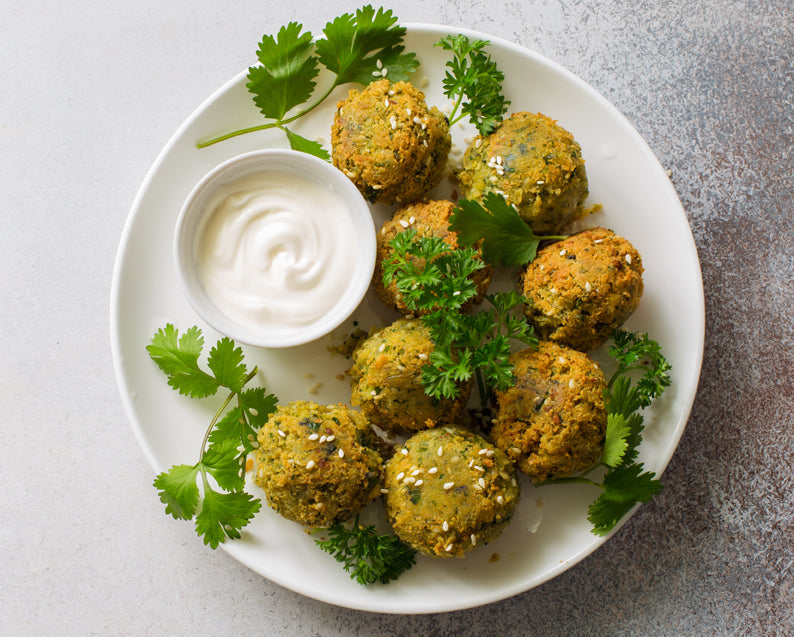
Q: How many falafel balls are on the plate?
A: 8